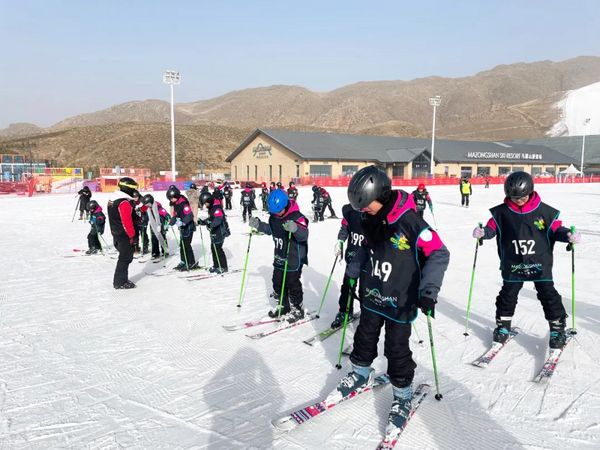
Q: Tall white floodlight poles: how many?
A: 3